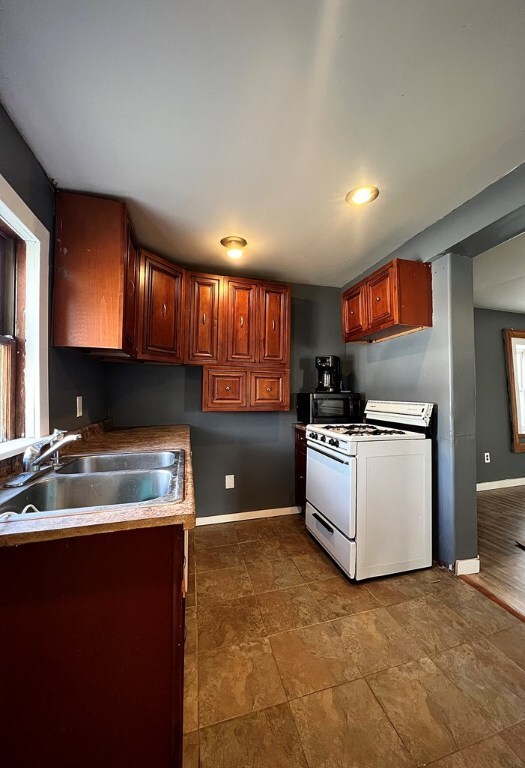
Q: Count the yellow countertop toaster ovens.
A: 0